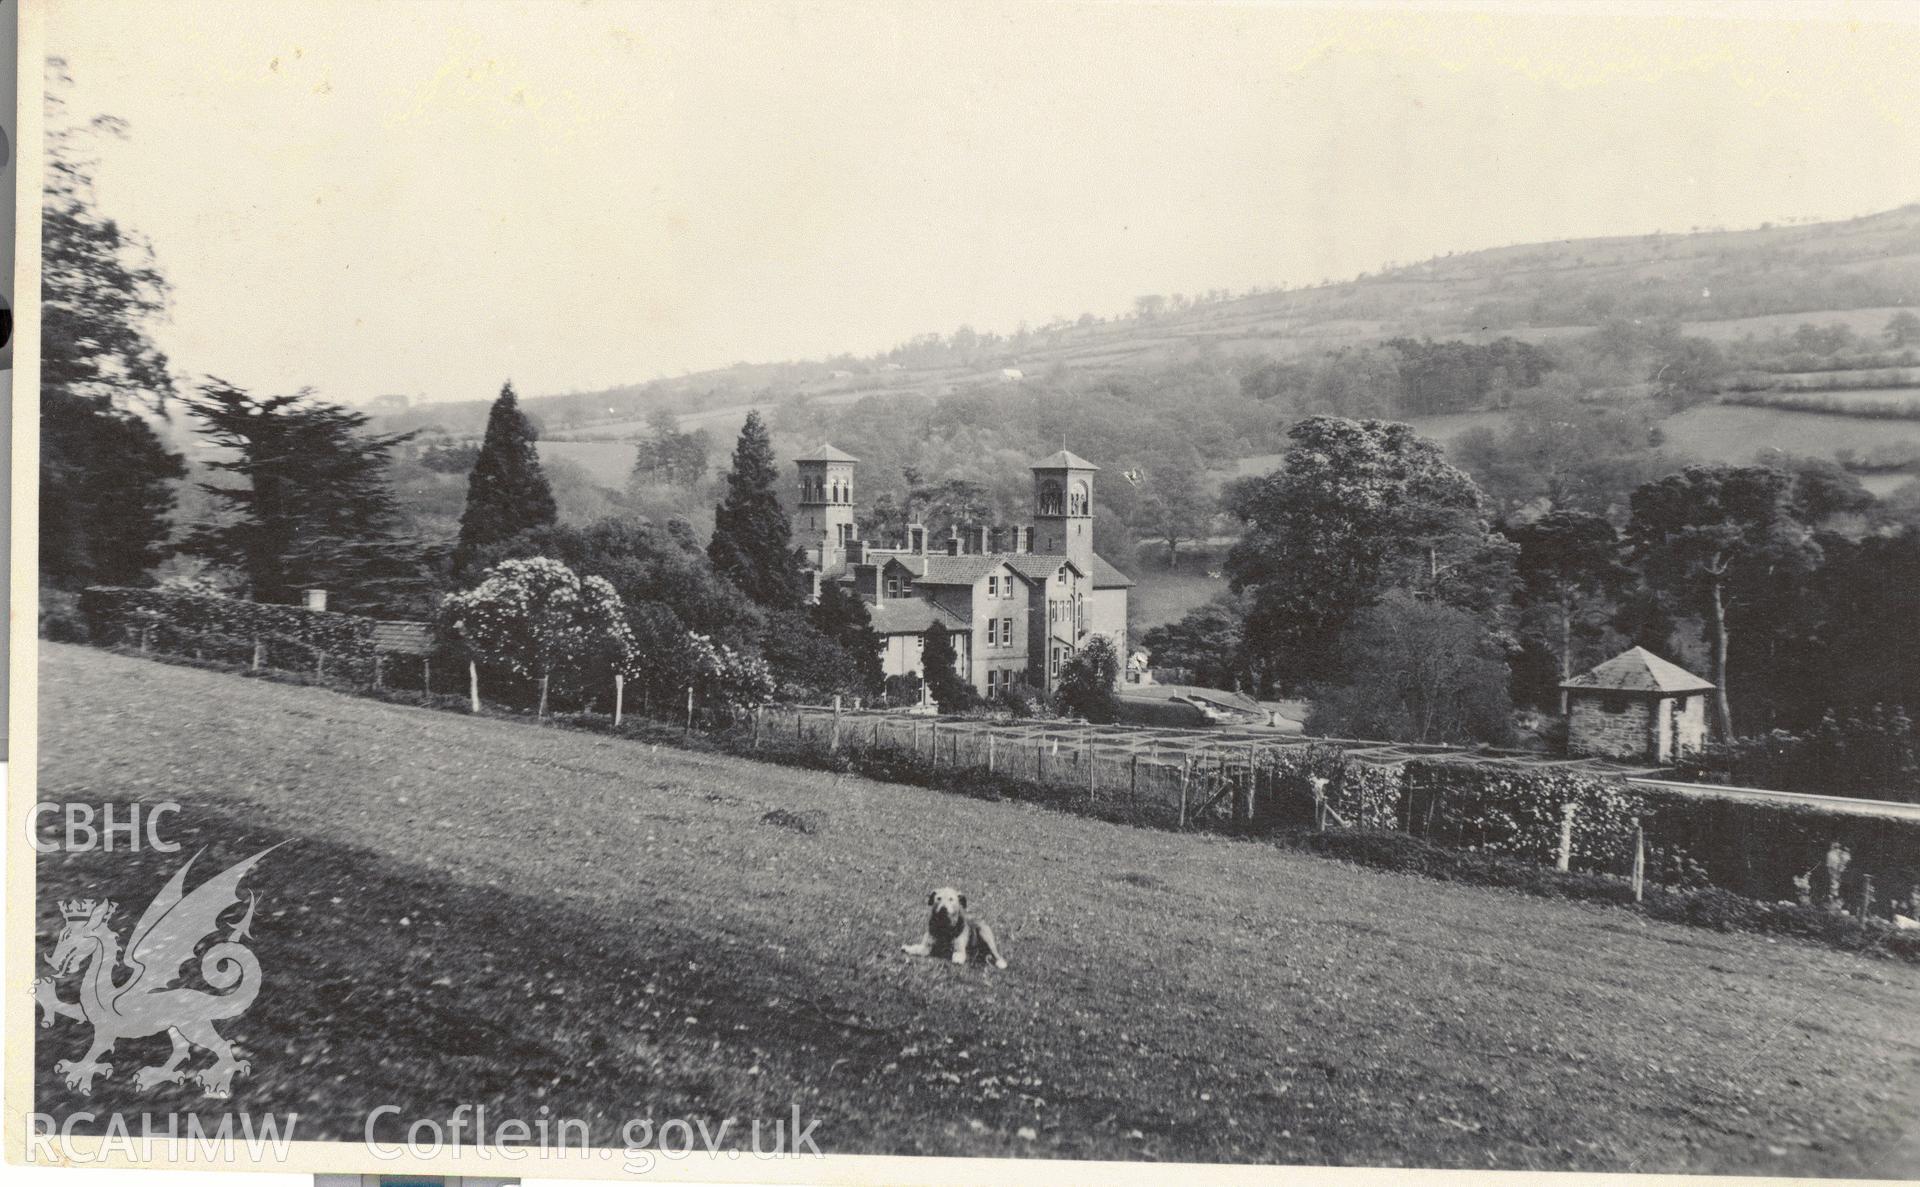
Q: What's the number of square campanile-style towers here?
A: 2